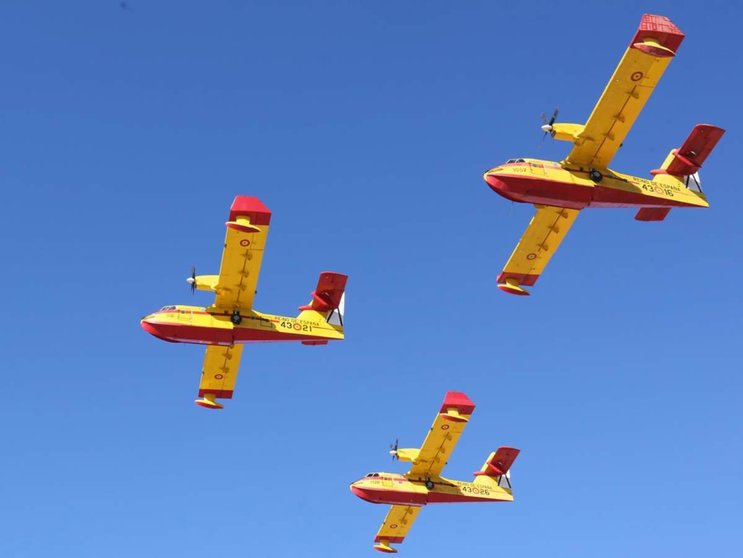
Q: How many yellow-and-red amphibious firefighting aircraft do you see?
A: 3